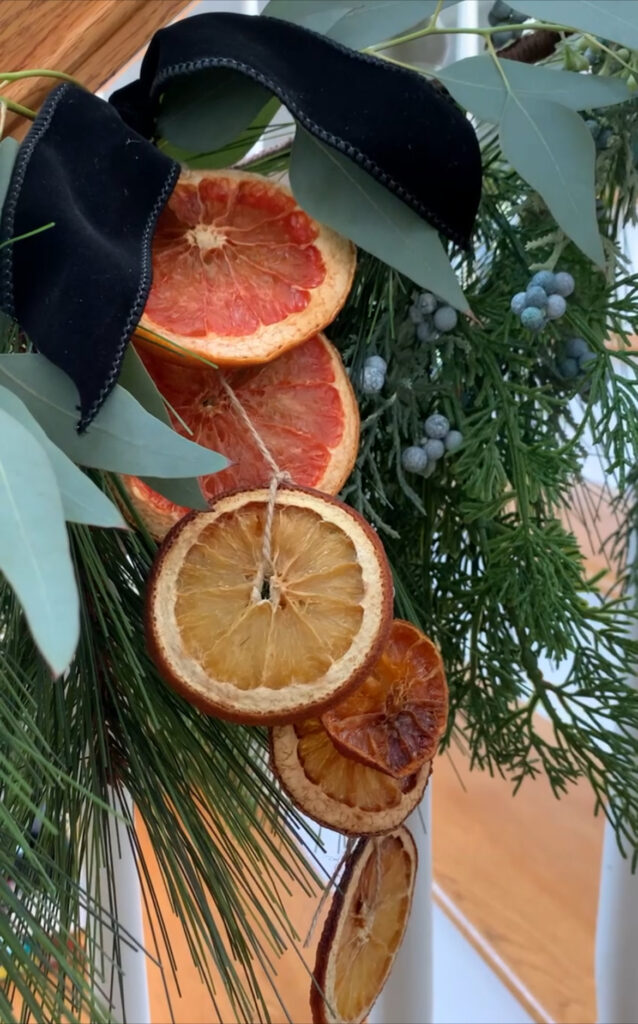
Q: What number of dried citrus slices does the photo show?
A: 6